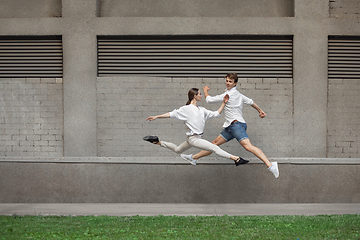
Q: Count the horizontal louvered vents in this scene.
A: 3